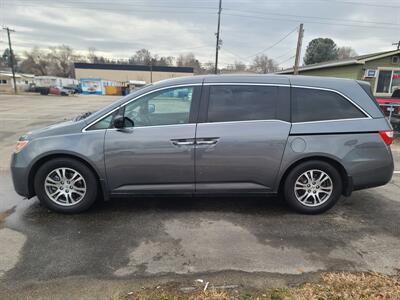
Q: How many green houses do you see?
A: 1